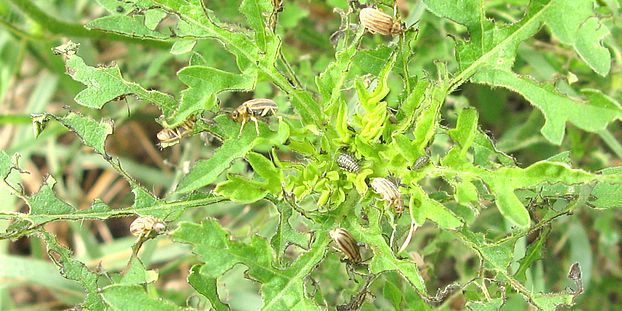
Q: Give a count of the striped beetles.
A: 6